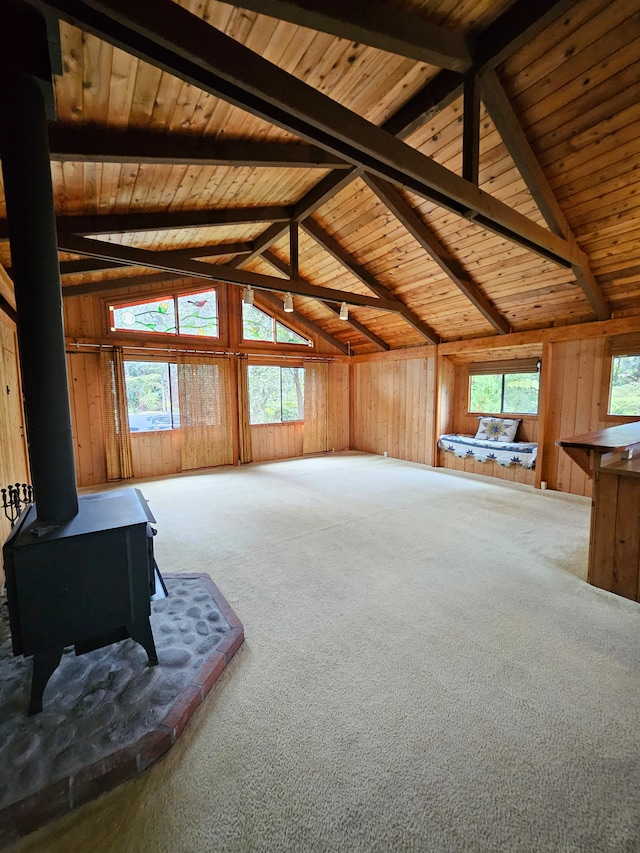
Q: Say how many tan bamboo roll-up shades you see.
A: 2